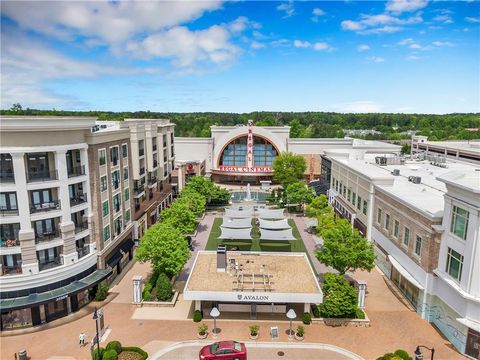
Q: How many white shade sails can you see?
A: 6